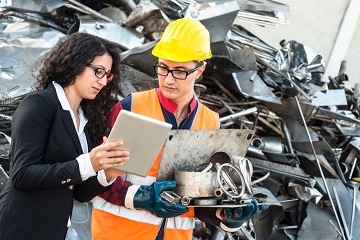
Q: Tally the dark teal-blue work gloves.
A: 2